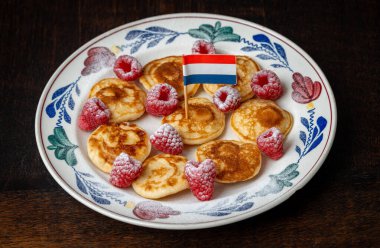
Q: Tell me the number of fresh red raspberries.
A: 10